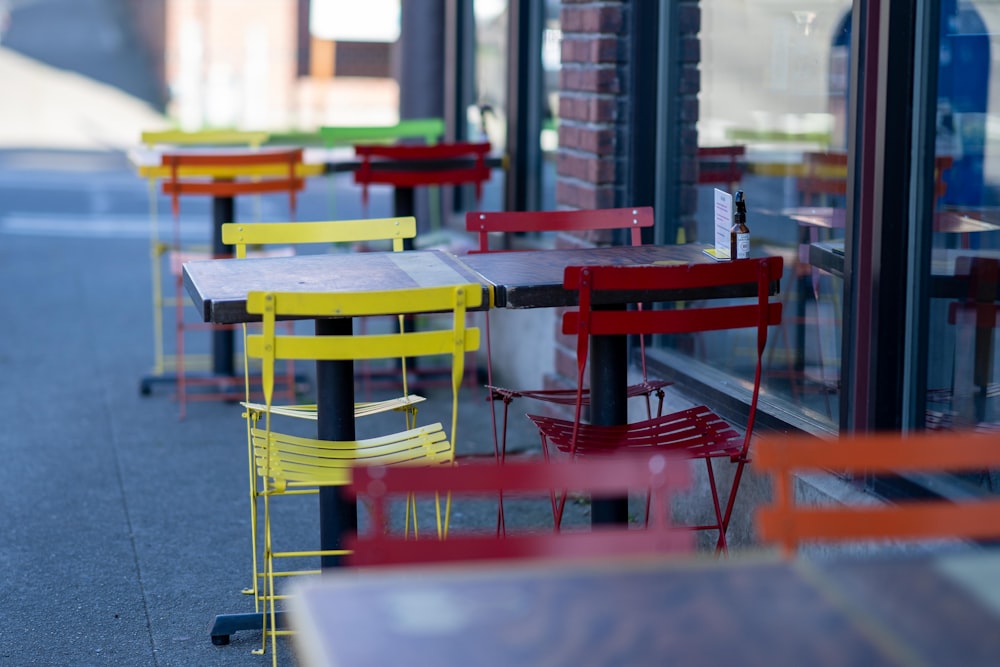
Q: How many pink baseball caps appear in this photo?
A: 0